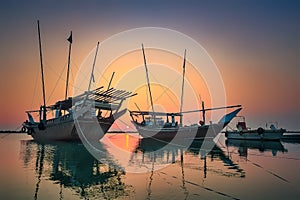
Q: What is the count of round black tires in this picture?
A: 4